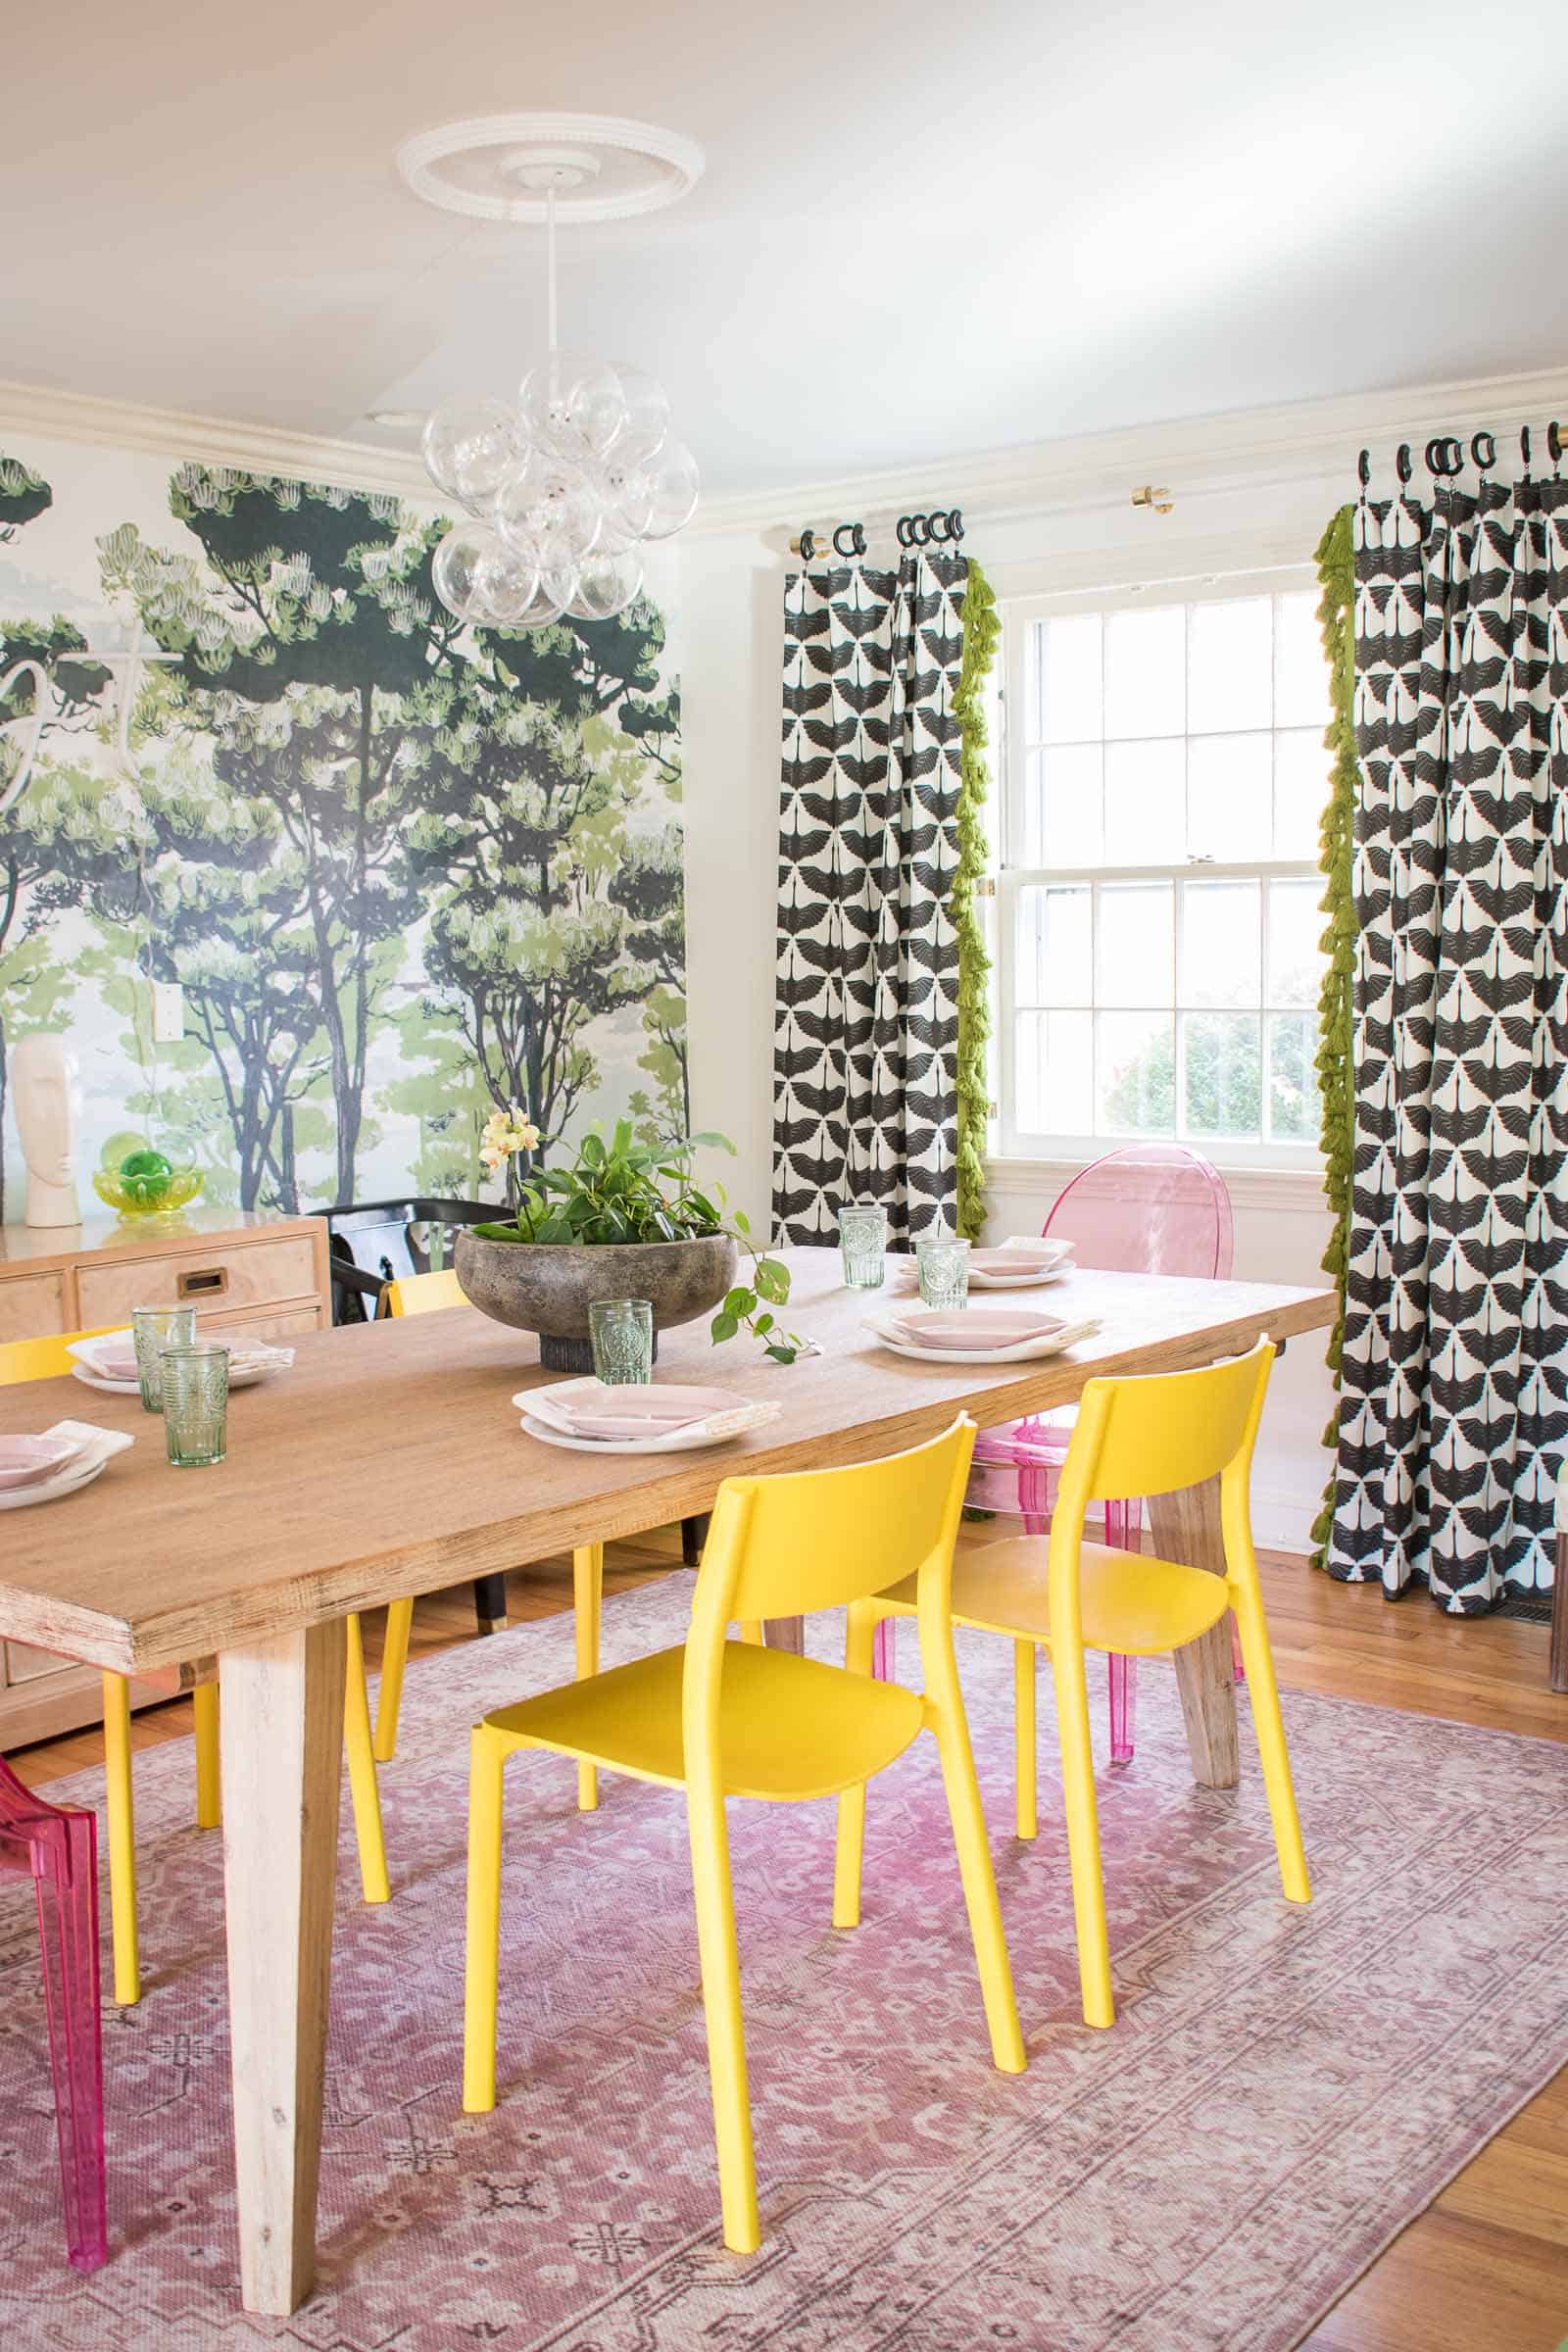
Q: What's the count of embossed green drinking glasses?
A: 5